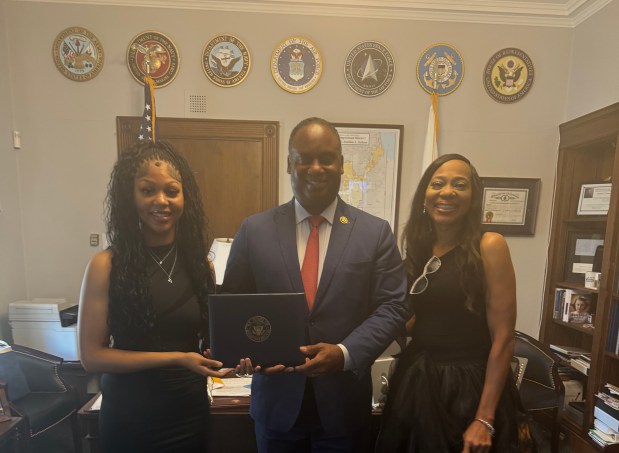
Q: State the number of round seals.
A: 8